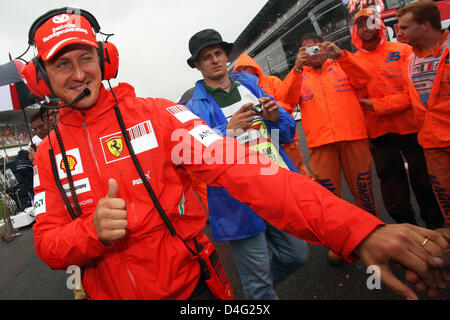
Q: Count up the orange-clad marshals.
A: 4